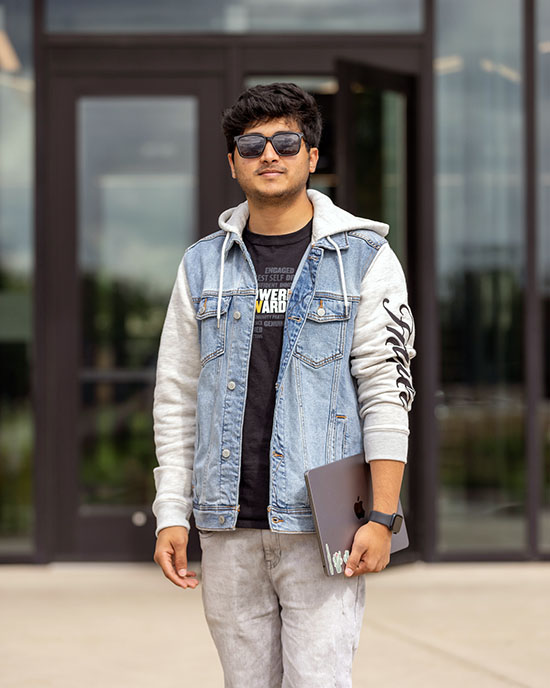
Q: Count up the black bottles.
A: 0